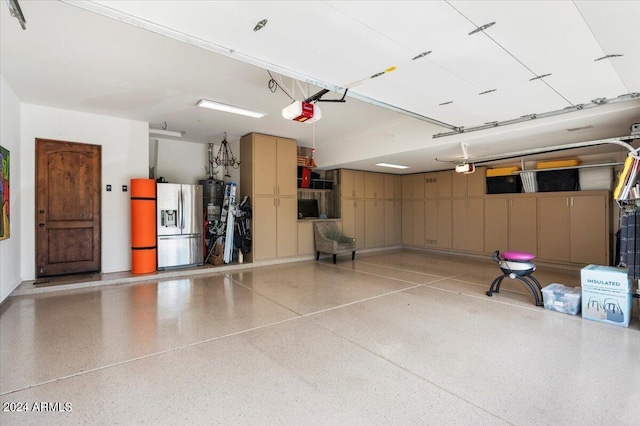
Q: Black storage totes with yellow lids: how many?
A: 2